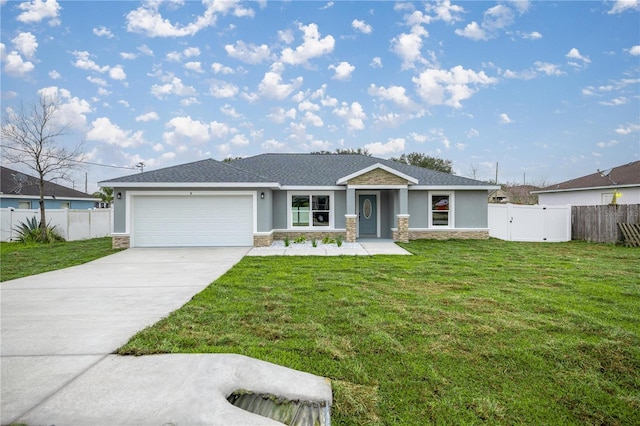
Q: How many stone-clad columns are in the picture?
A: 2